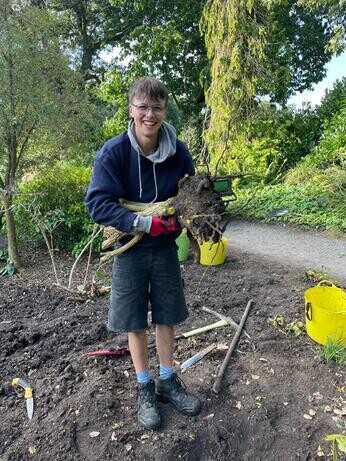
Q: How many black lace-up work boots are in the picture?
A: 2